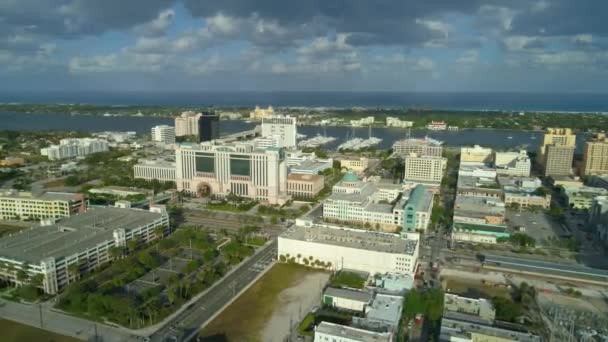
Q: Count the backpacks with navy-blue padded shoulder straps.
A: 0